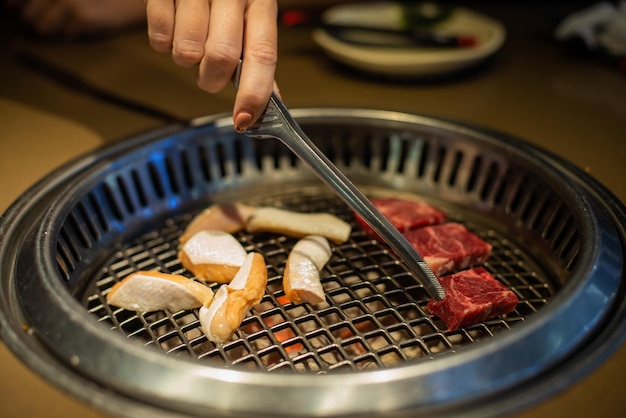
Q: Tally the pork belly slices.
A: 6